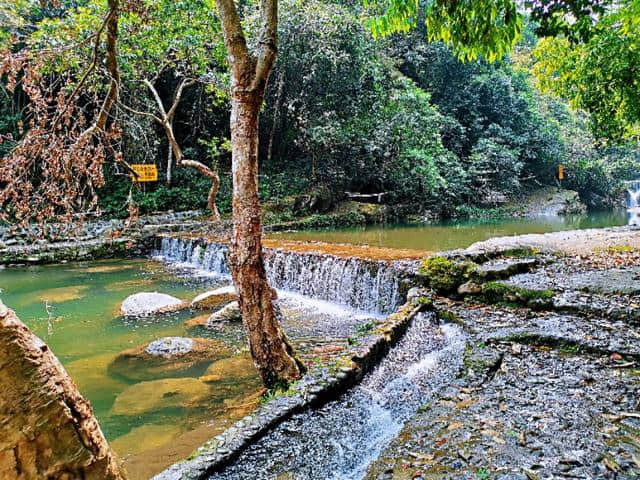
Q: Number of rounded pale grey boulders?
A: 4